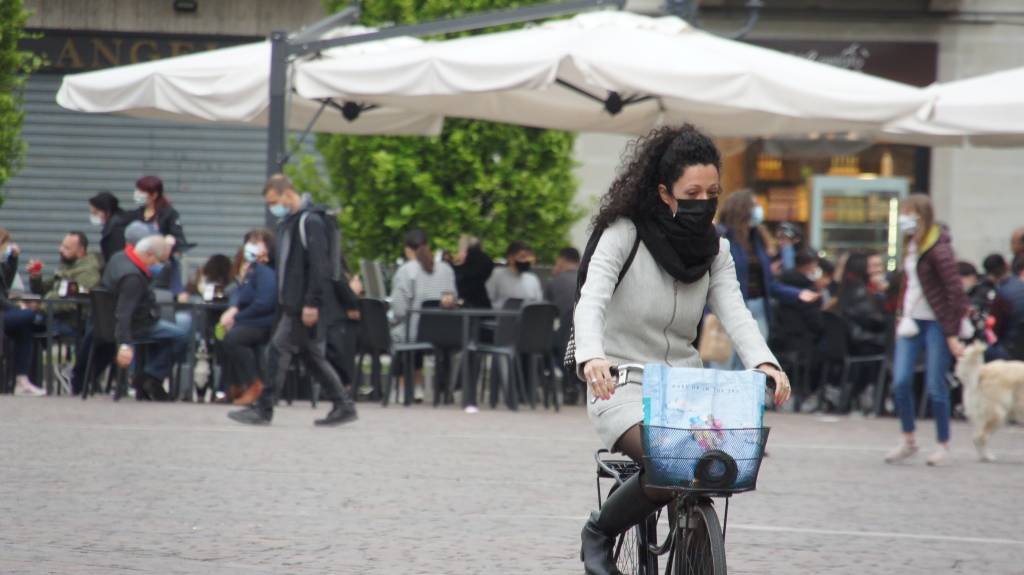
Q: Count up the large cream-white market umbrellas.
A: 3